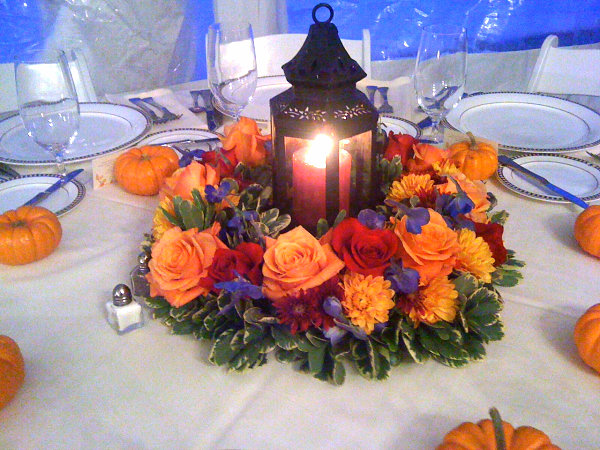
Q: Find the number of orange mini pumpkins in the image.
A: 7